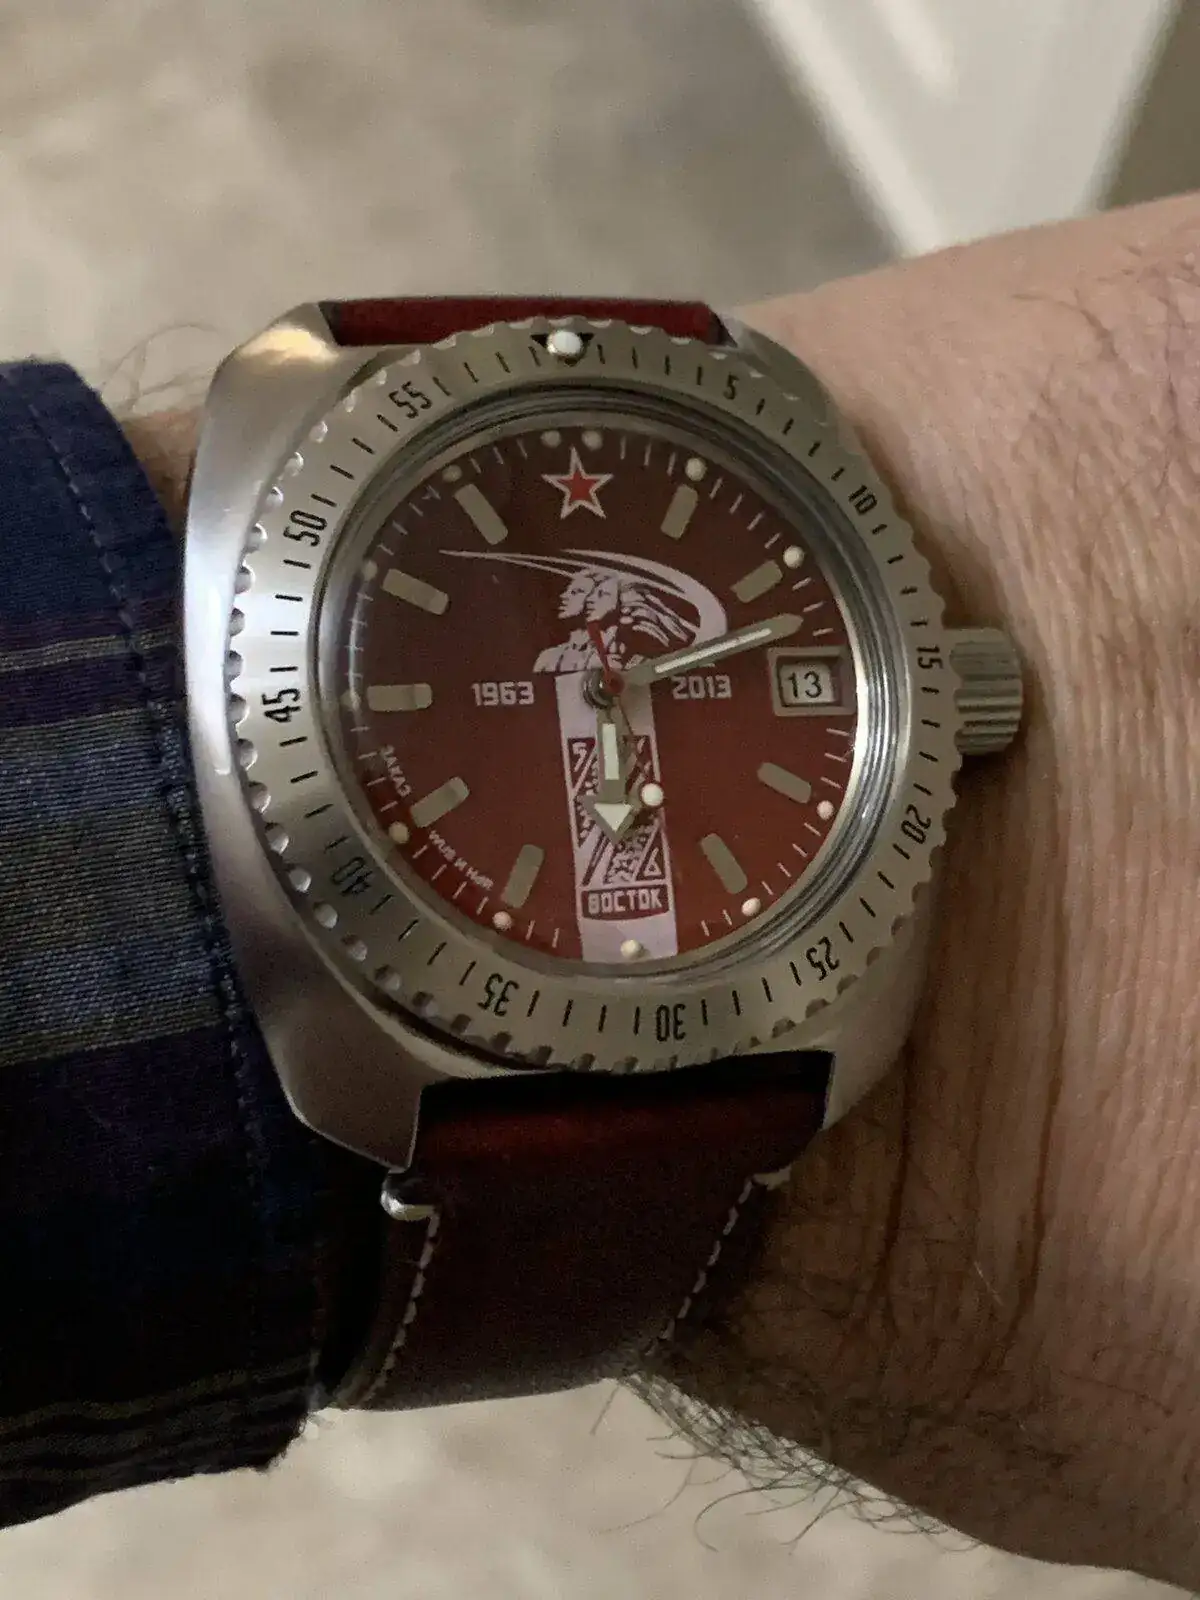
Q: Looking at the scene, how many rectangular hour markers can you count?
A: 9